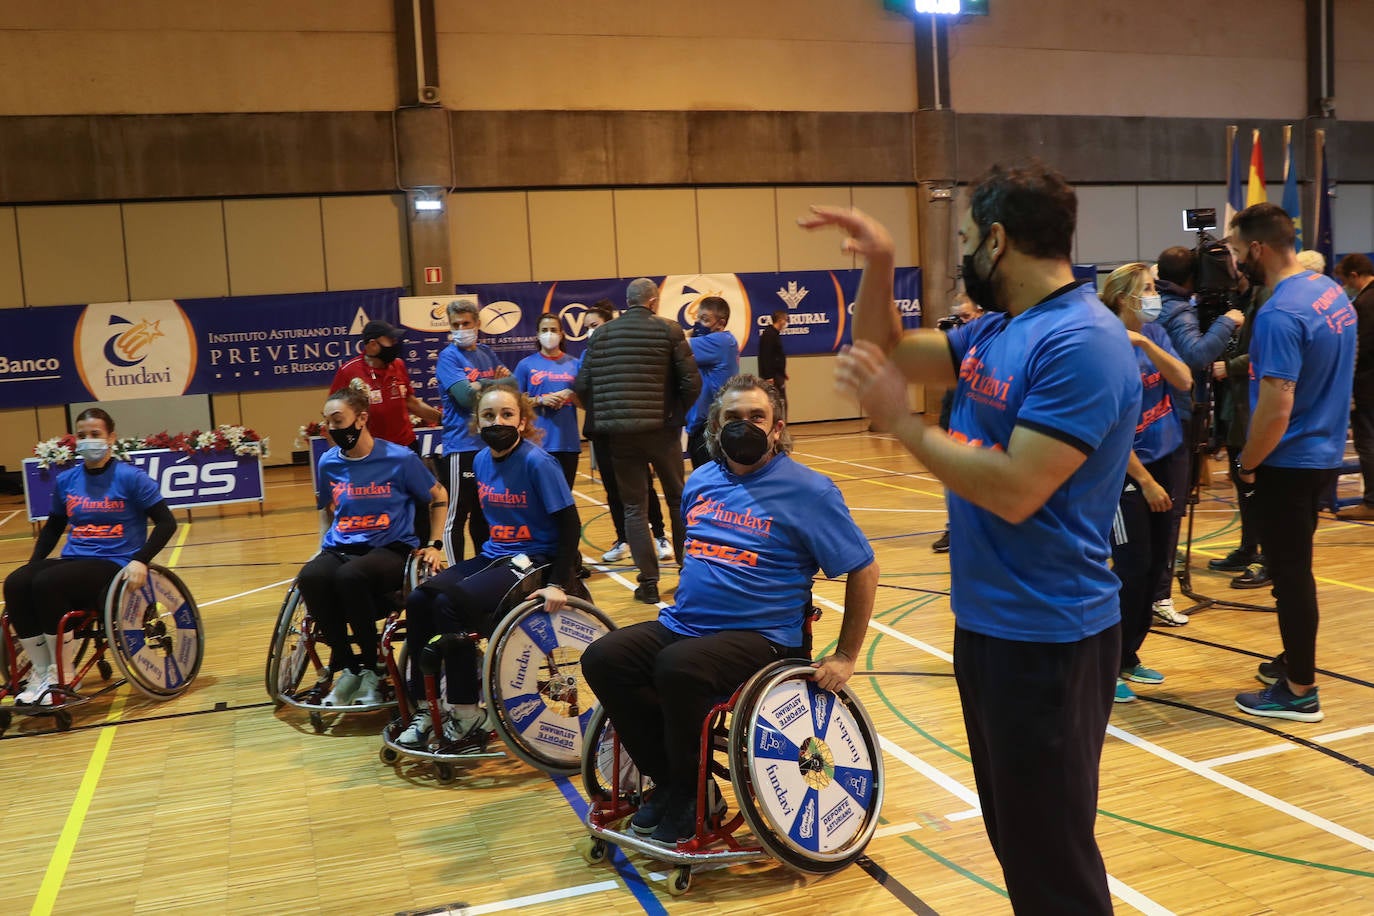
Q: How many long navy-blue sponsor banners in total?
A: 2